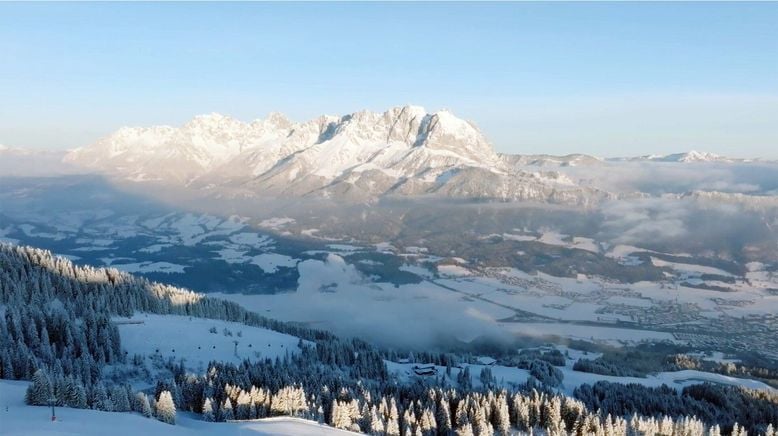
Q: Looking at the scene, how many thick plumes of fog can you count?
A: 1